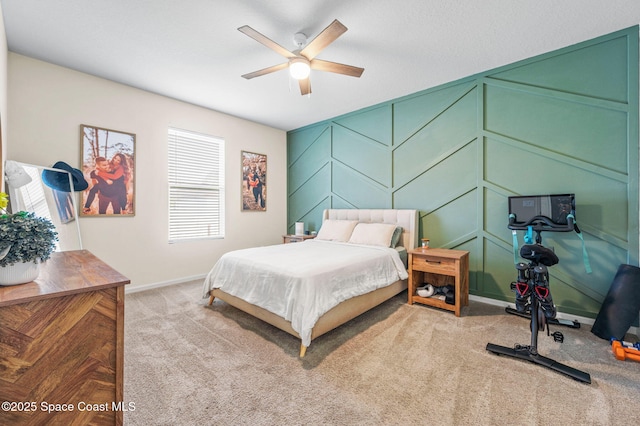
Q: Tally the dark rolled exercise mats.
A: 1